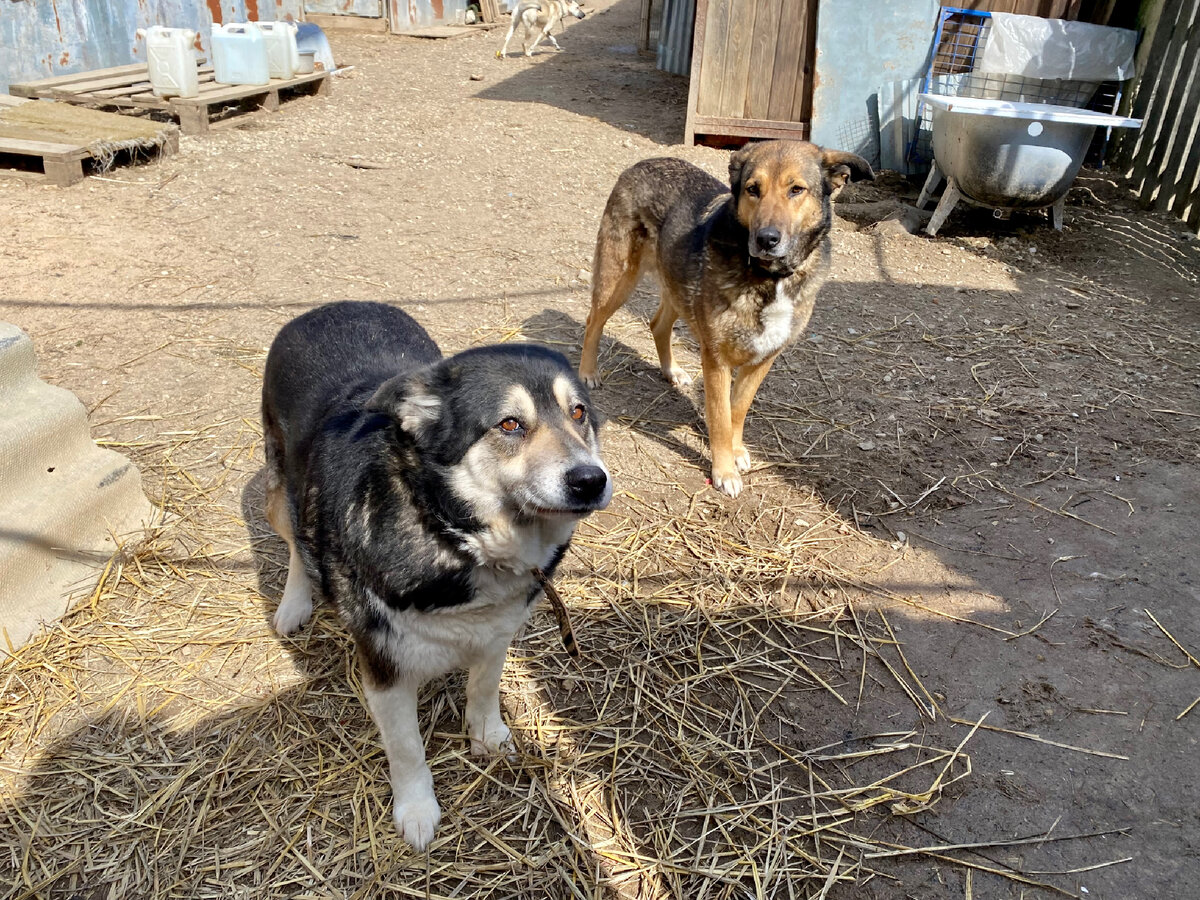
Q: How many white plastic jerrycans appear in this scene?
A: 3